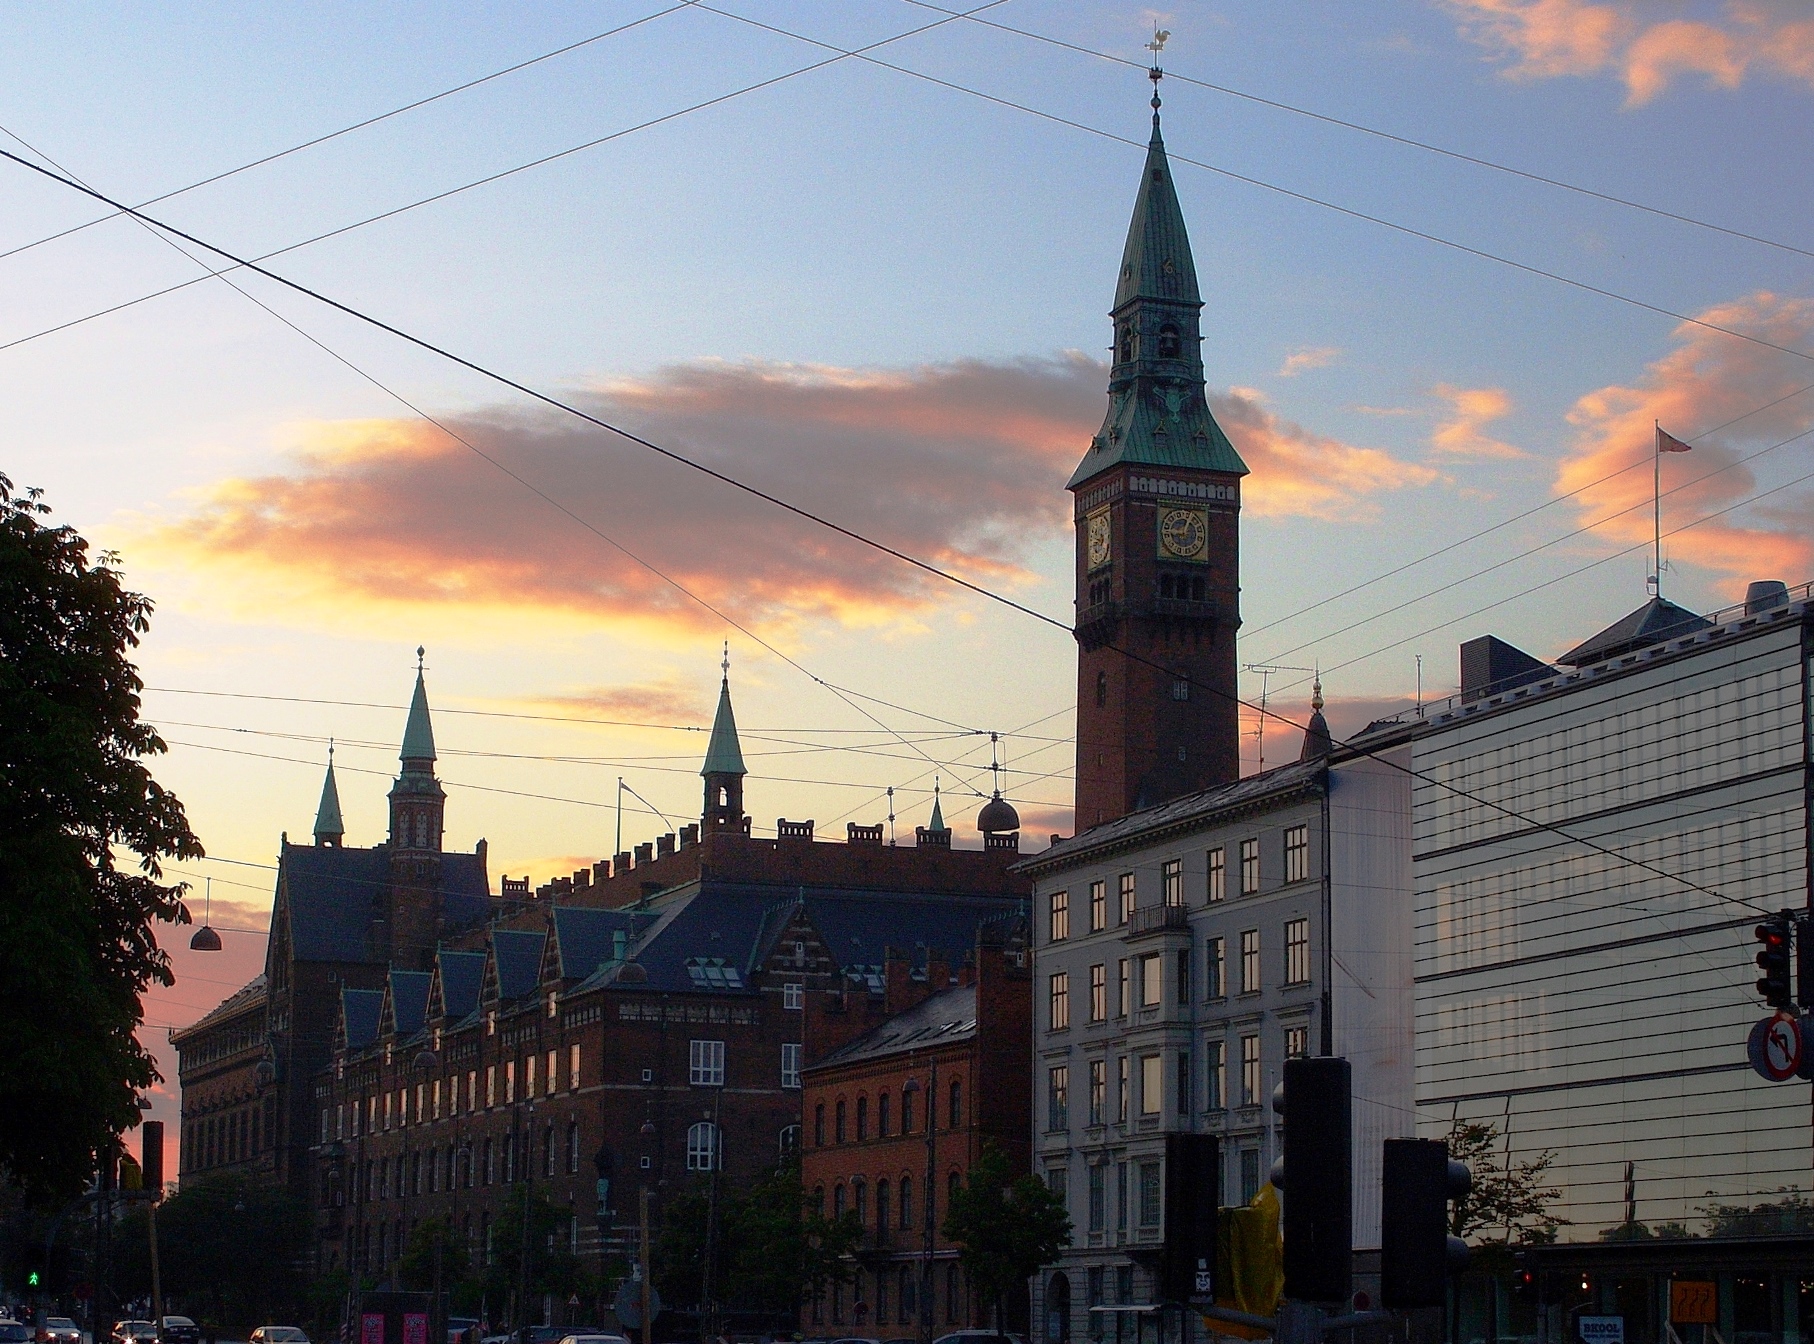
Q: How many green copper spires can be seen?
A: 5